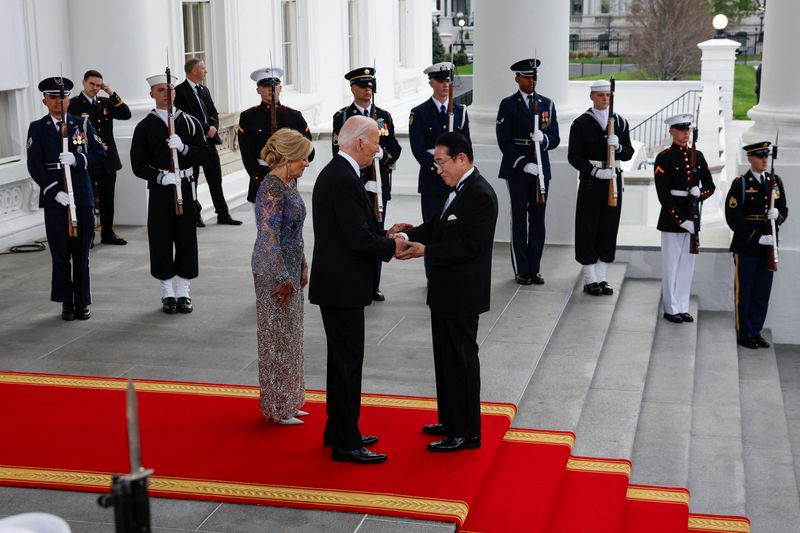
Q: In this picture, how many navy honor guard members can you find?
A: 2